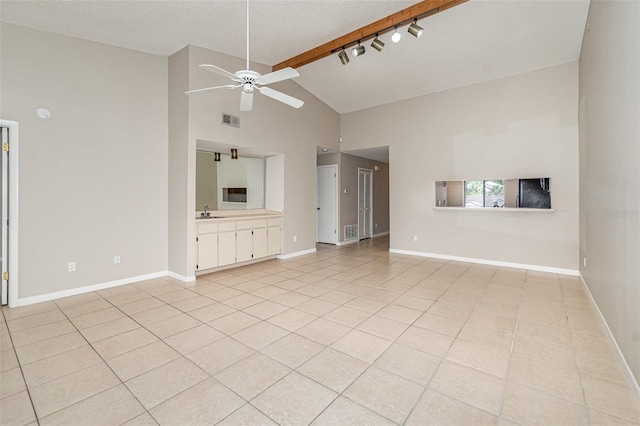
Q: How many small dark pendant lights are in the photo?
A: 2